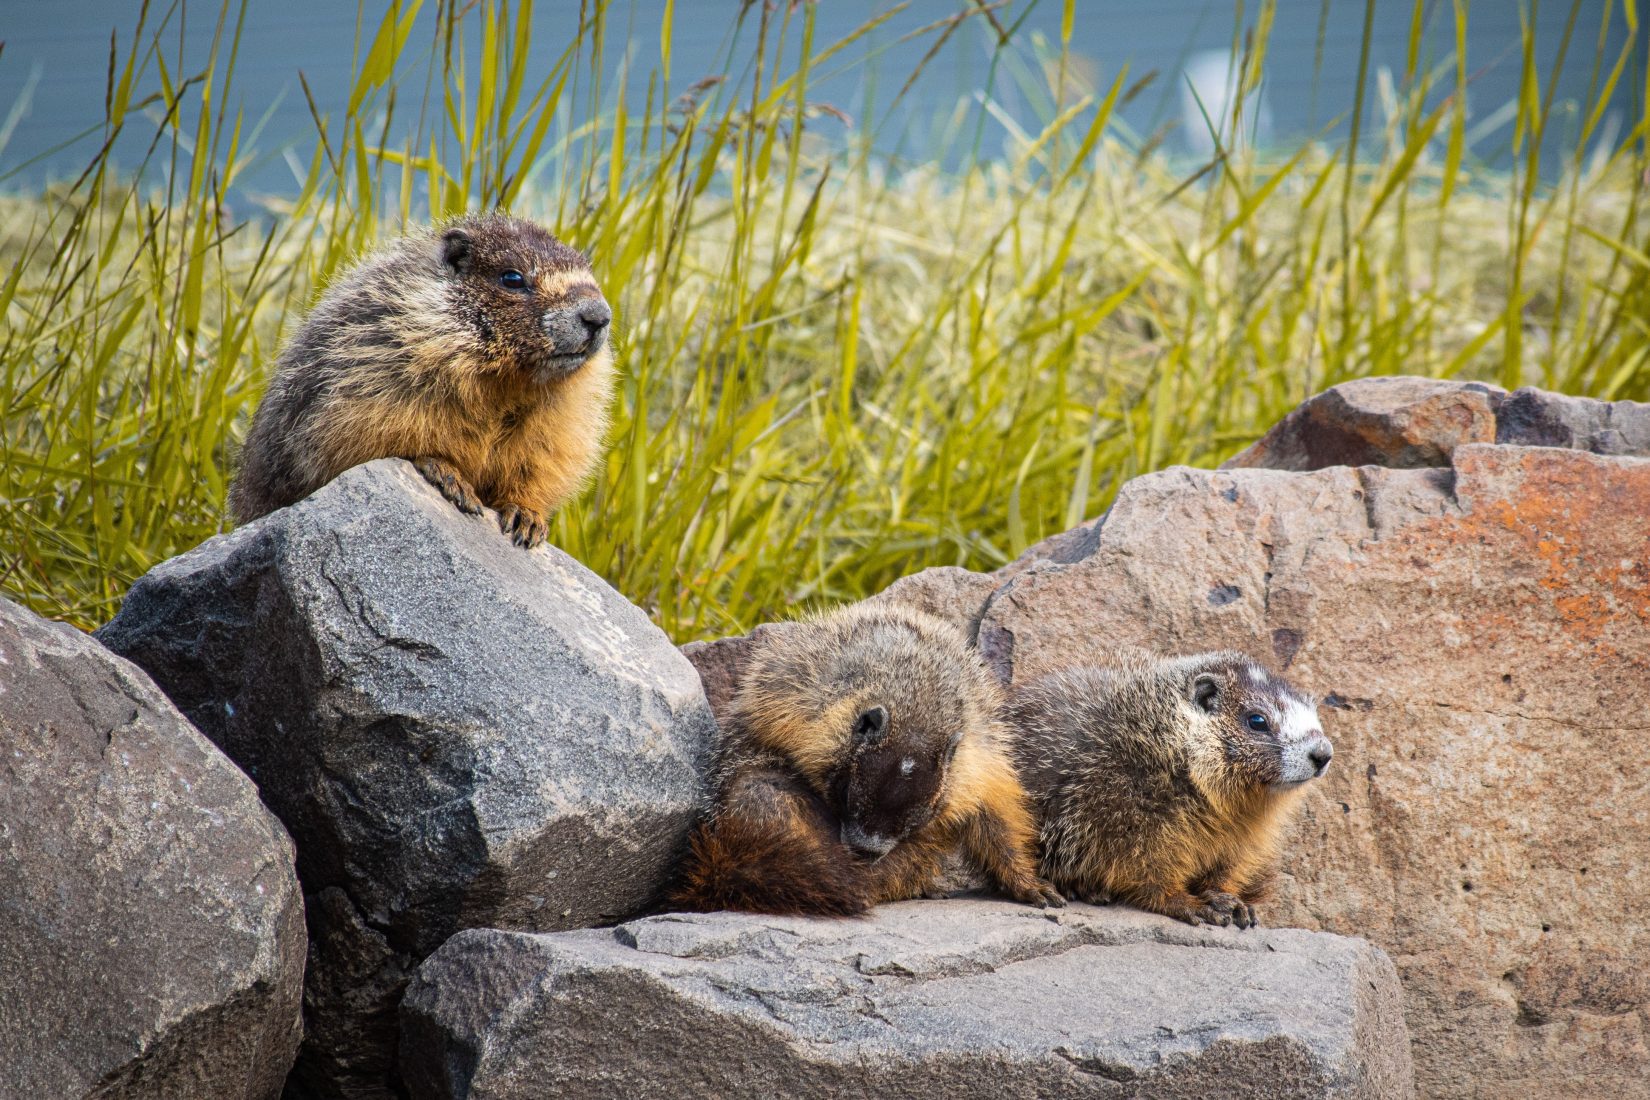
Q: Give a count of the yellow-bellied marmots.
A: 3